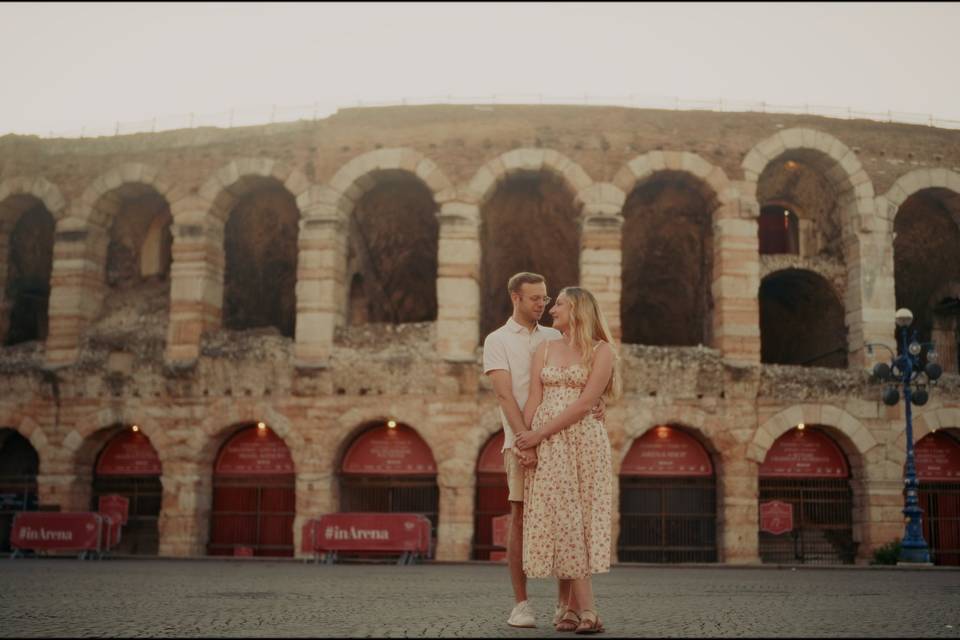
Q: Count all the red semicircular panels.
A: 7